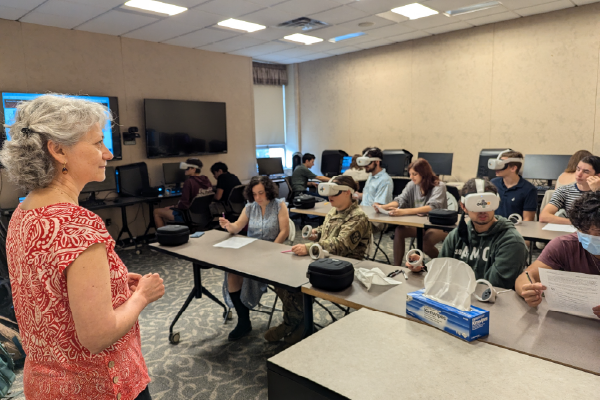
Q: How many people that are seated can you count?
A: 13